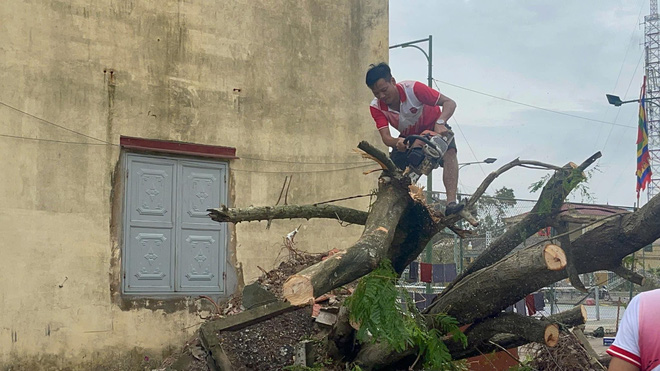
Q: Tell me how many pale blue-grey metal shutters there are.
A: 2